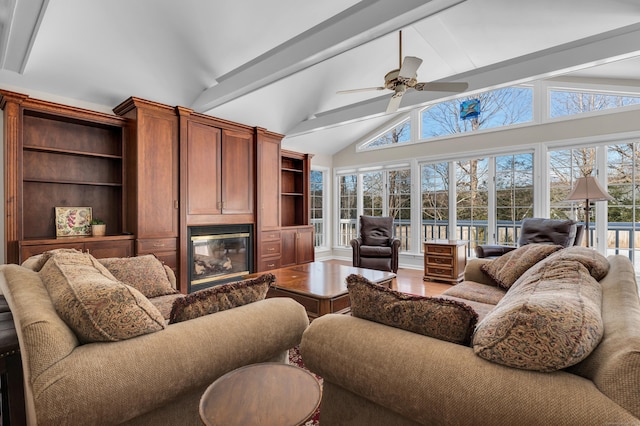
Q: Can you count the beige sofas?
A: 2